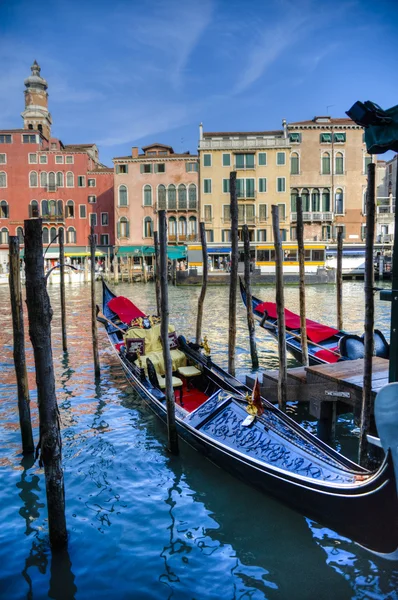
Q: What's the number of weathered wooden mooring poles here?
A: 13